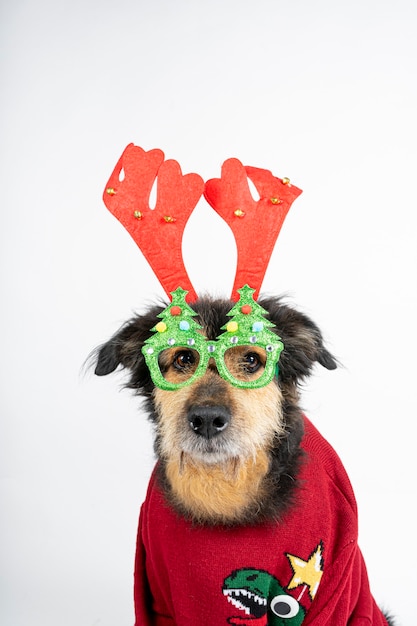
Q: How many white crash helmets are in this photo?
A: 0